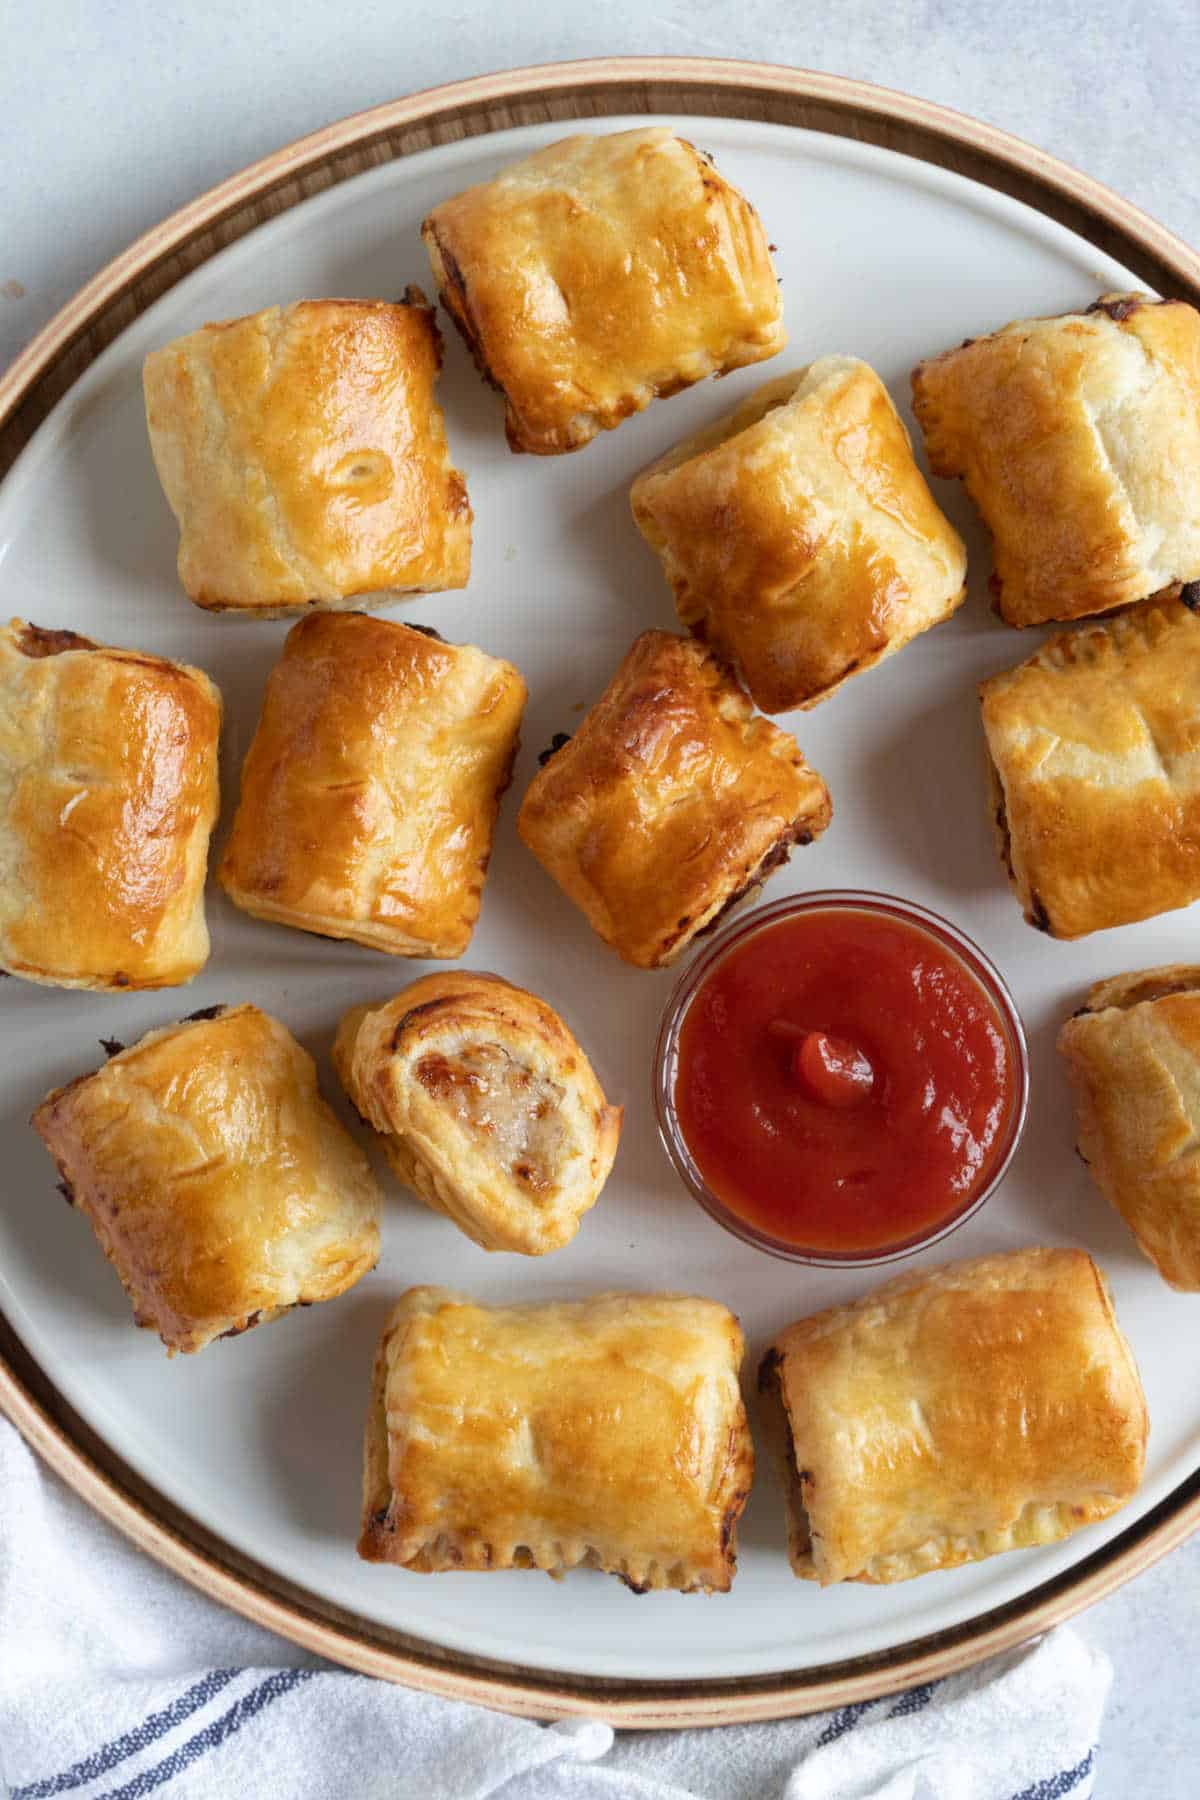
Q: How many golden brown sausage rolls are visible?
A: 13